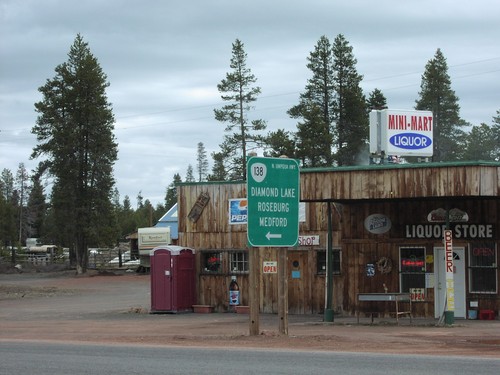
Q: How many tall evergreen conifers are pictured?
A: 5